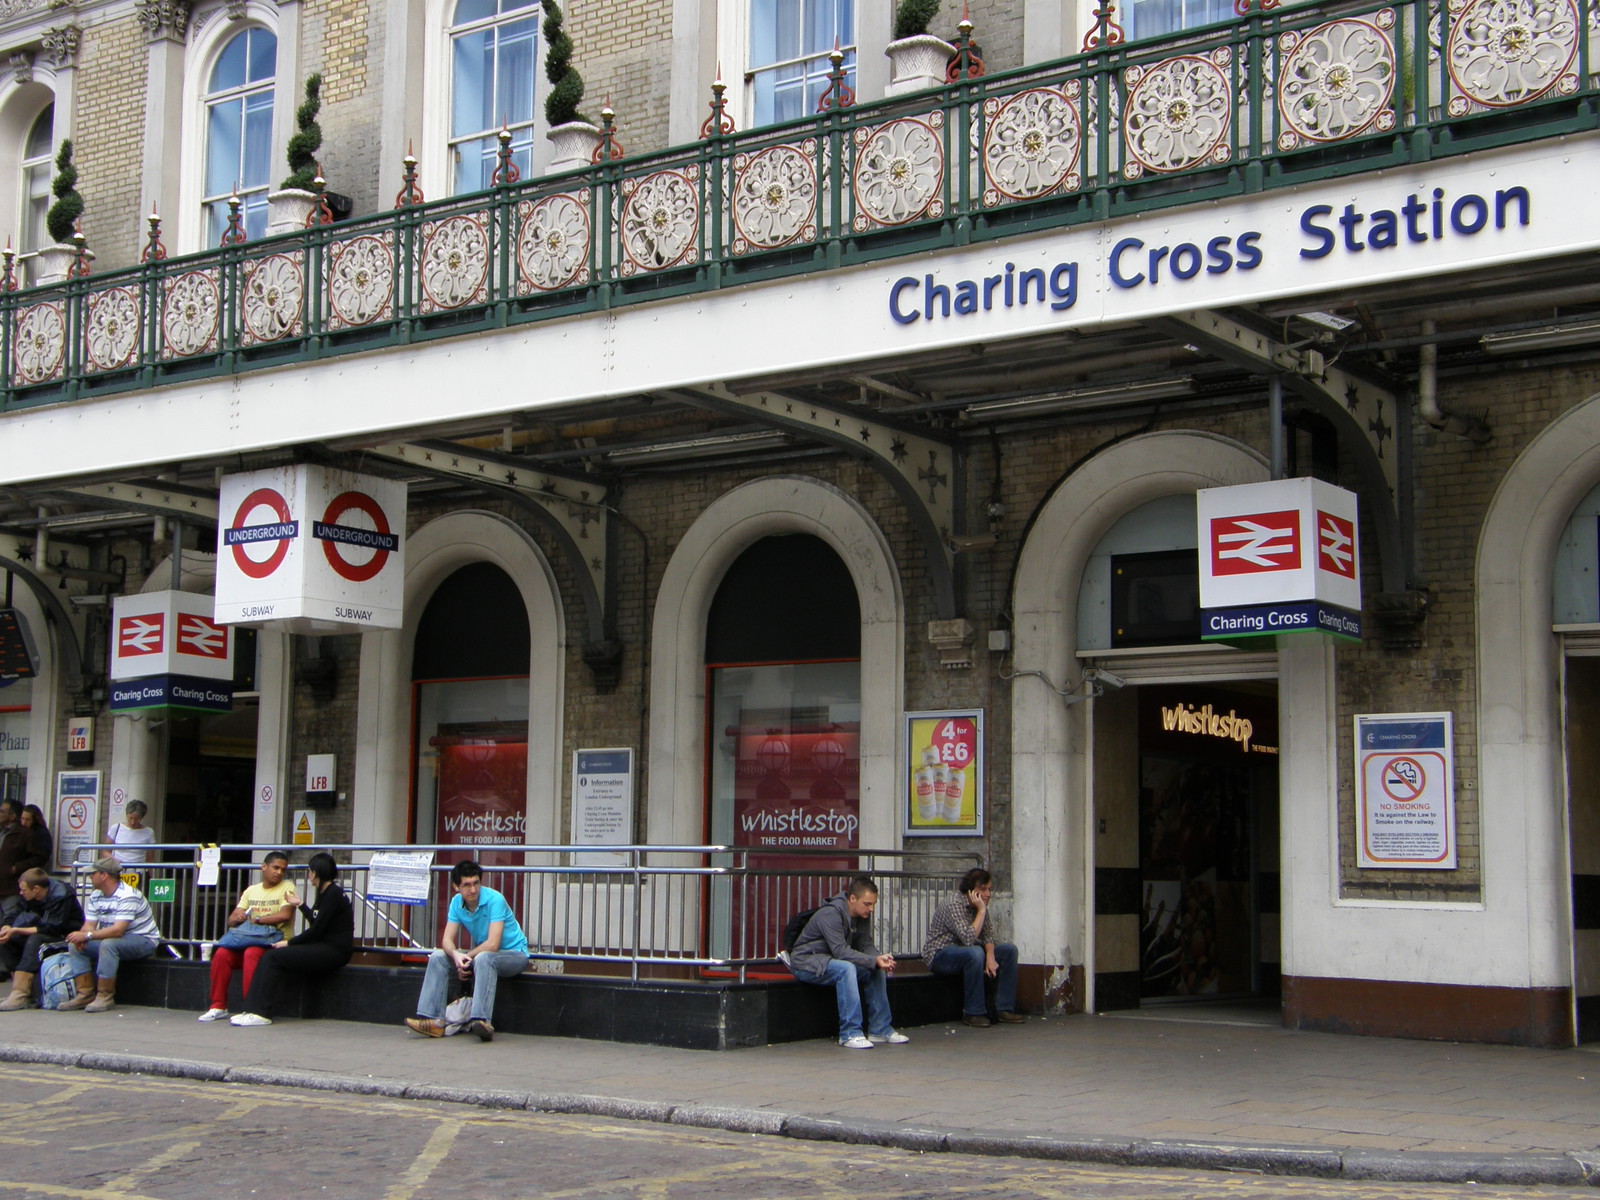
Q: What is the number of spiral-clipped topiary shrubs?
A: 4